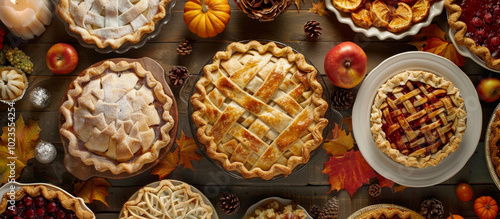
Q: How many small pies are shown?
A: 1